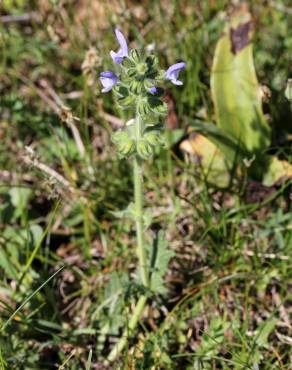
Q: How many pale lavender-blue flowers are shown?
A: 3